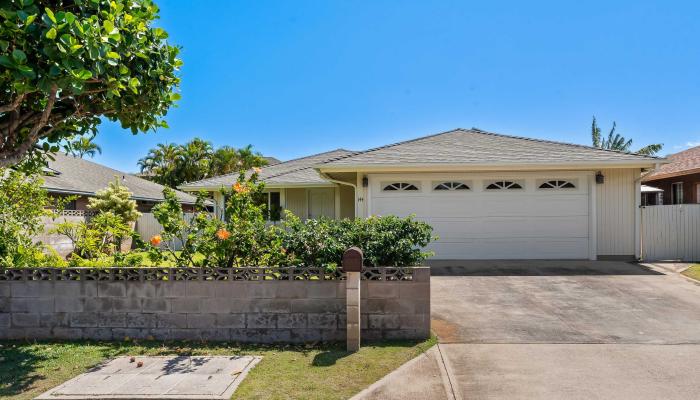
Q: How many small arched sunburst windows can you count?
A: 4